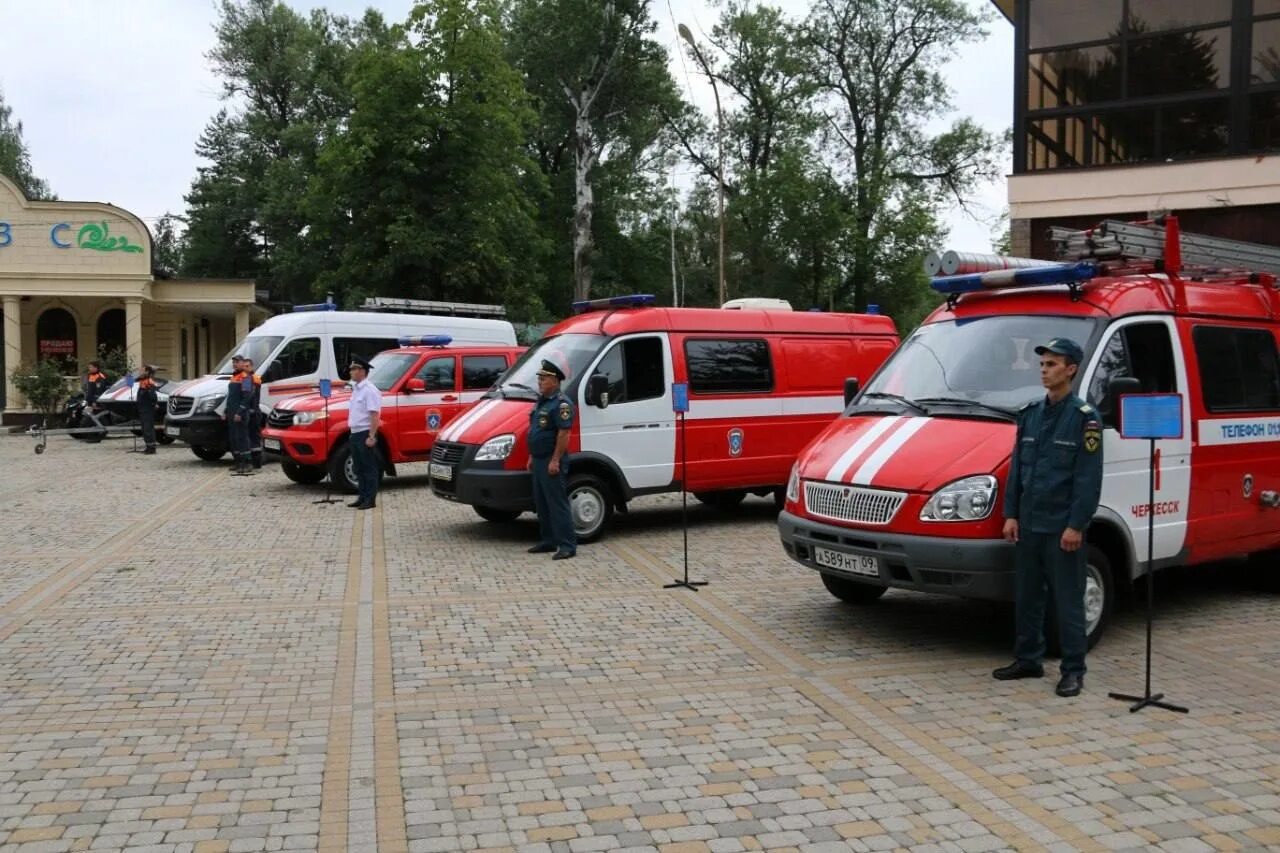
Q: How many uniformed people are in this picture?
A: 7